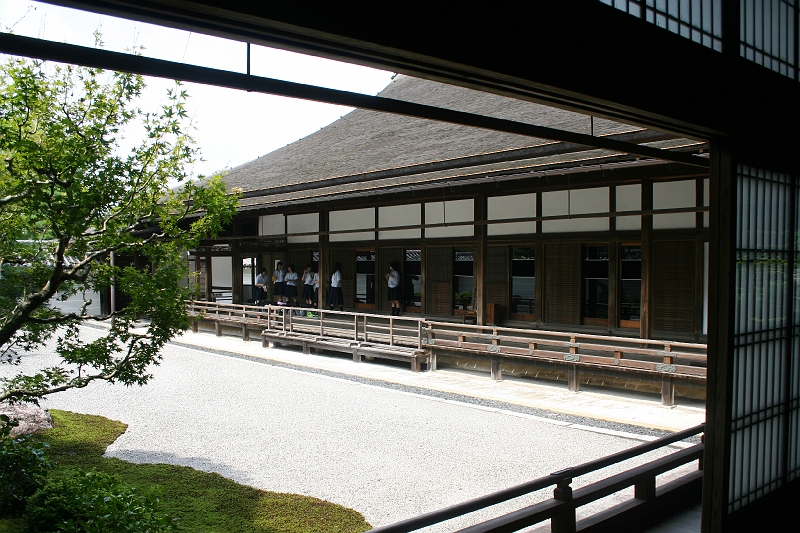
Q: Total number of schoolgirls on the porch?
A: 7